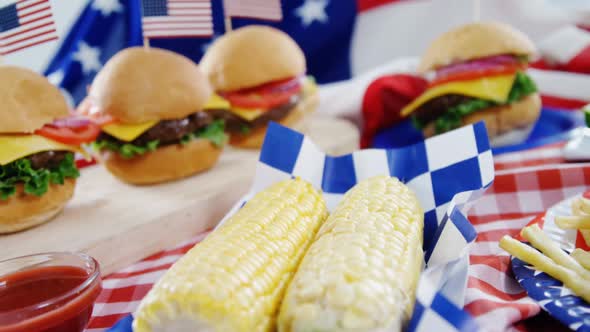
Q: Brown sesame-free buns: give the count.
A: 4